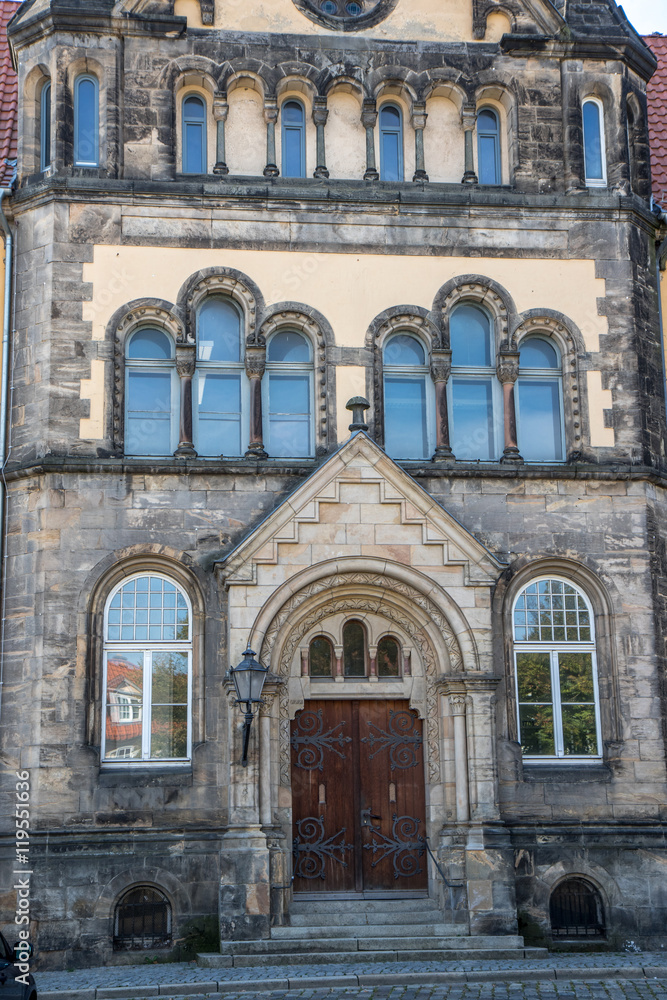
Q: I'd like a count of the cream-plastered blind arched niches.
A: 3